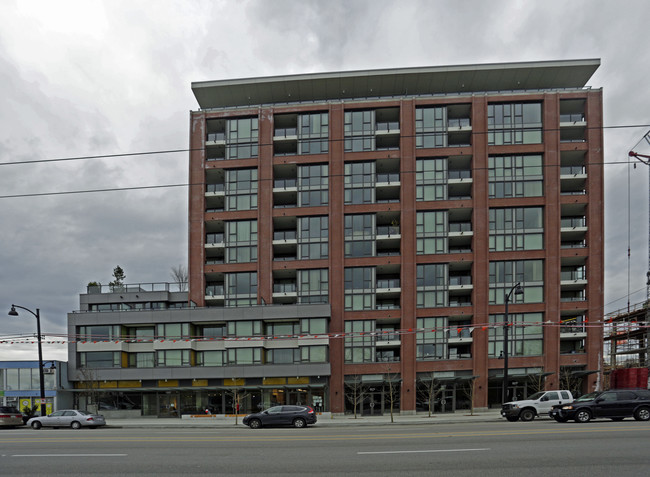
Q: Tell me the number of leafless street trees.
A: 8